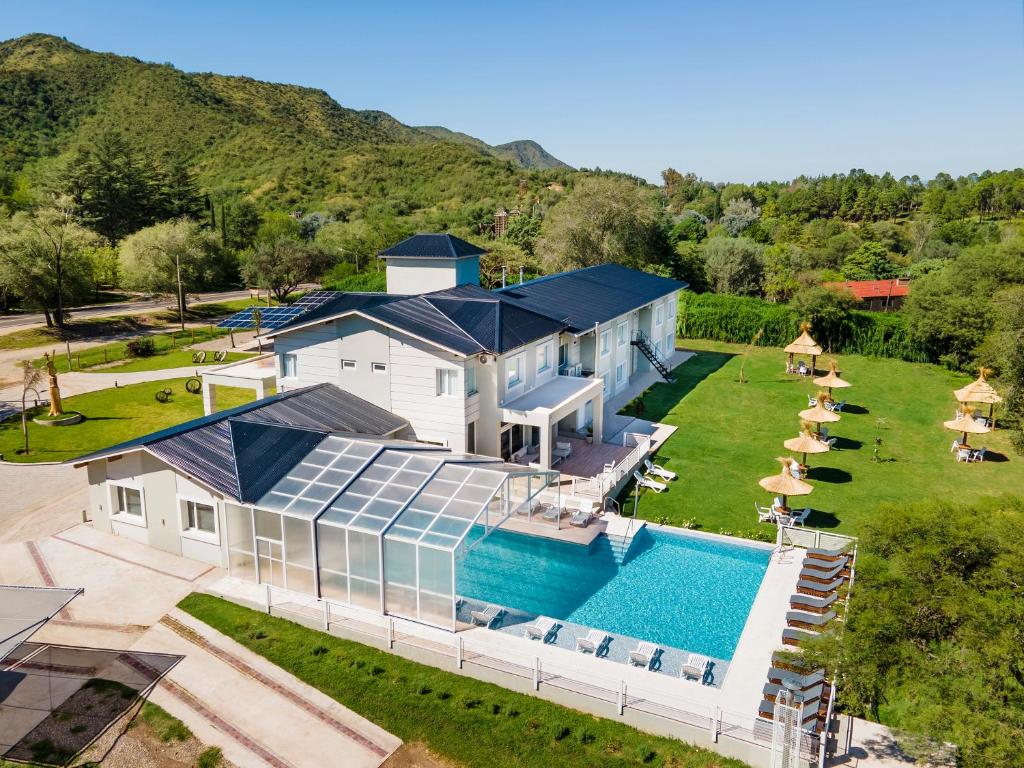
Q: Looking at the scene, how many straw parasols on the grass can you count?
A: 7